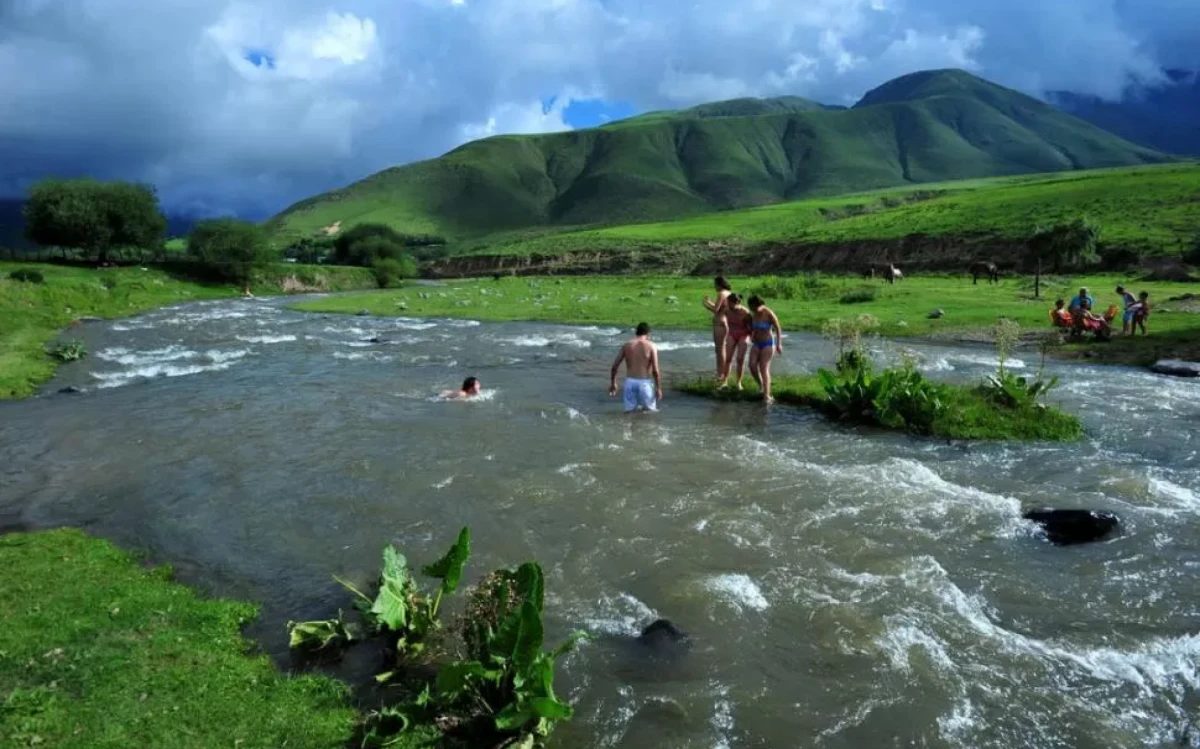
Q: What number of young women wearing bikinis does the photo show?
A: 3